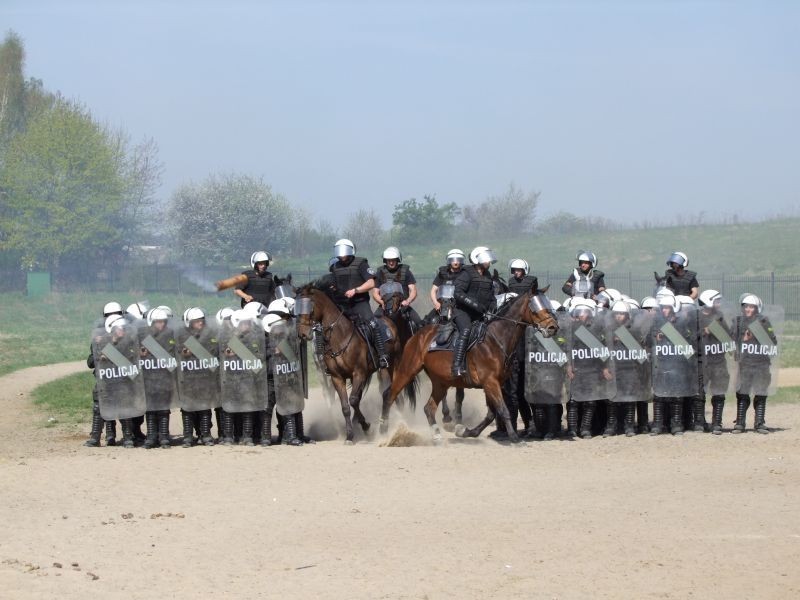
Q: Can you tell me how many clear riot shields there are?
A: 11